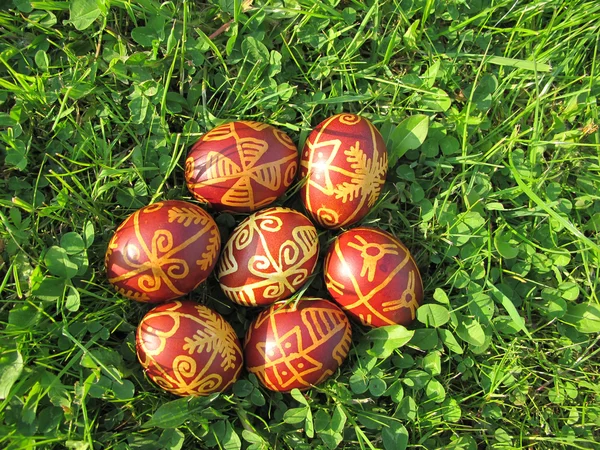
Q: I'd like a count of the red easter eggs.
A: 7